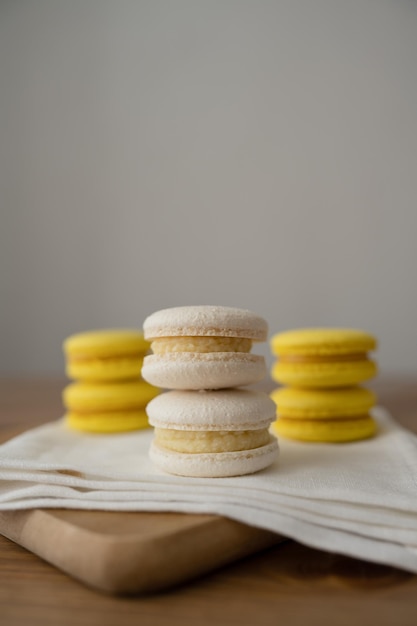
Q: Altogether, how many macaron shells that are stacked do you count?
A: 12